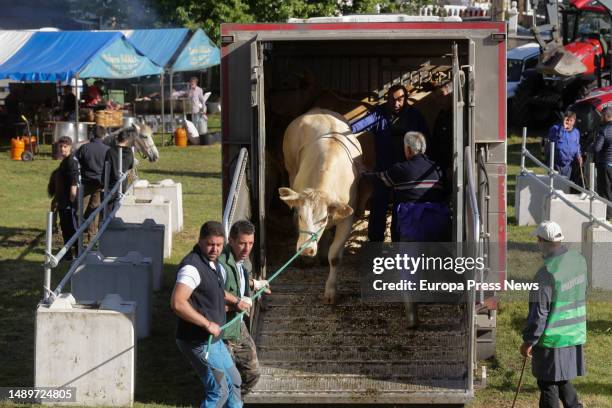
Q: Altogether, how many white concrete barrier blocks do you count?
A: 8